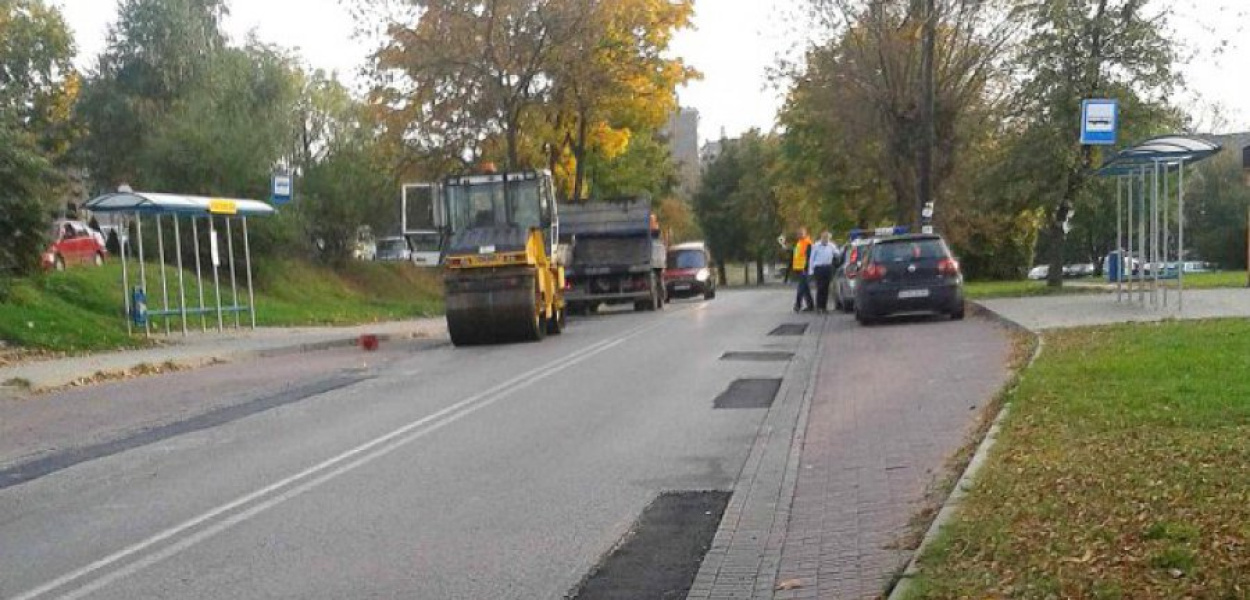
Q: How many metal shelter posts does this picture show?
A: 15